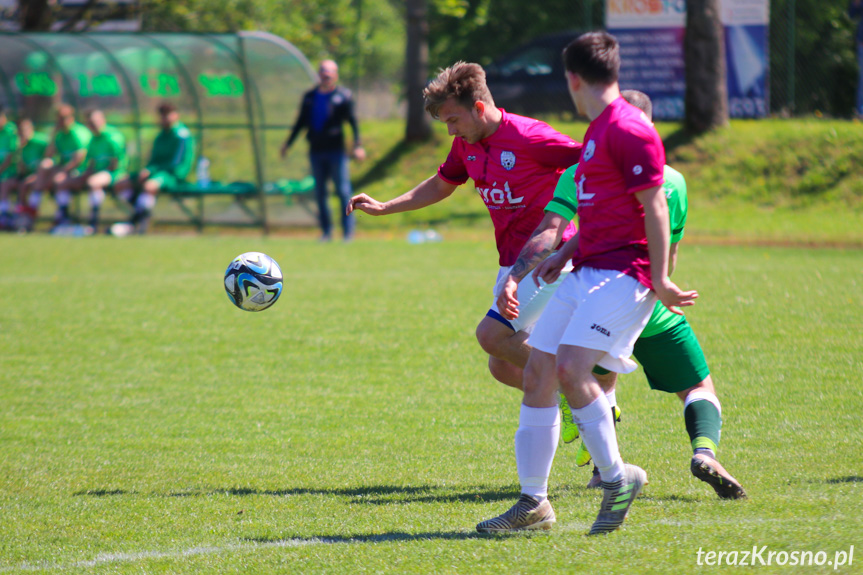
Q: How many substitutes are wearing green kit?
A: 5